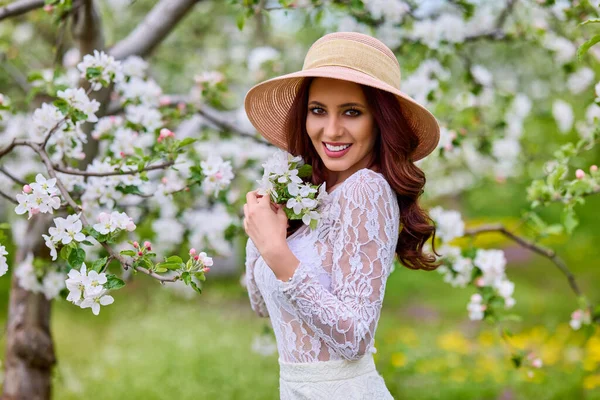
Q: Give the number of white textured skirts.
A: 1